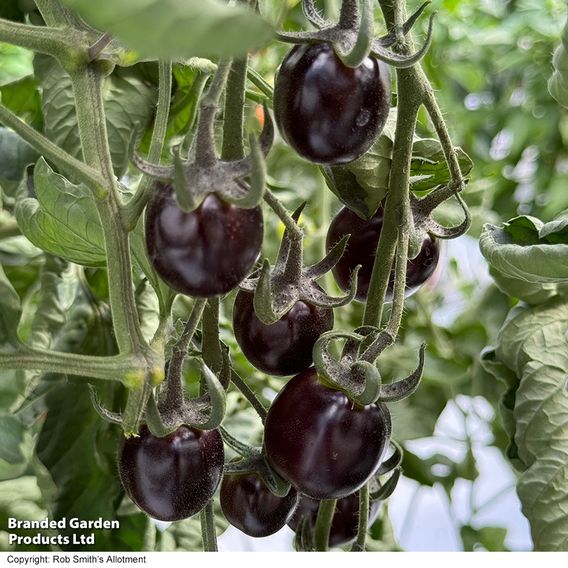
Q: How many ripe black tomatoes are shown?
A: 8